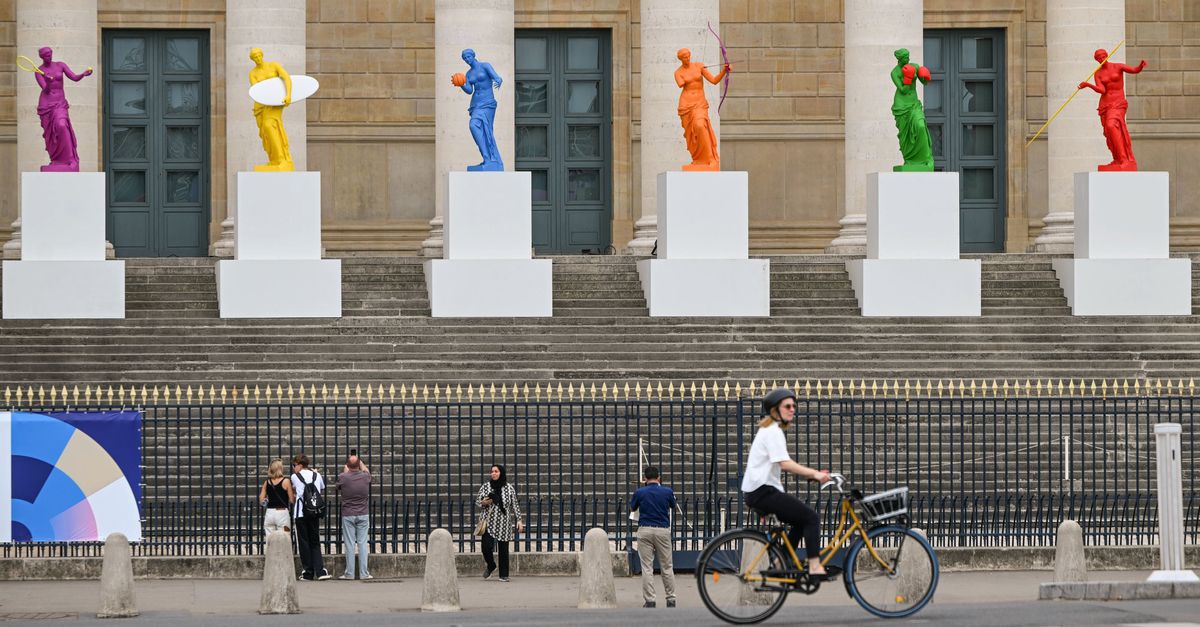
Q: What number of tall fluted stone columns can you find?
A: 6